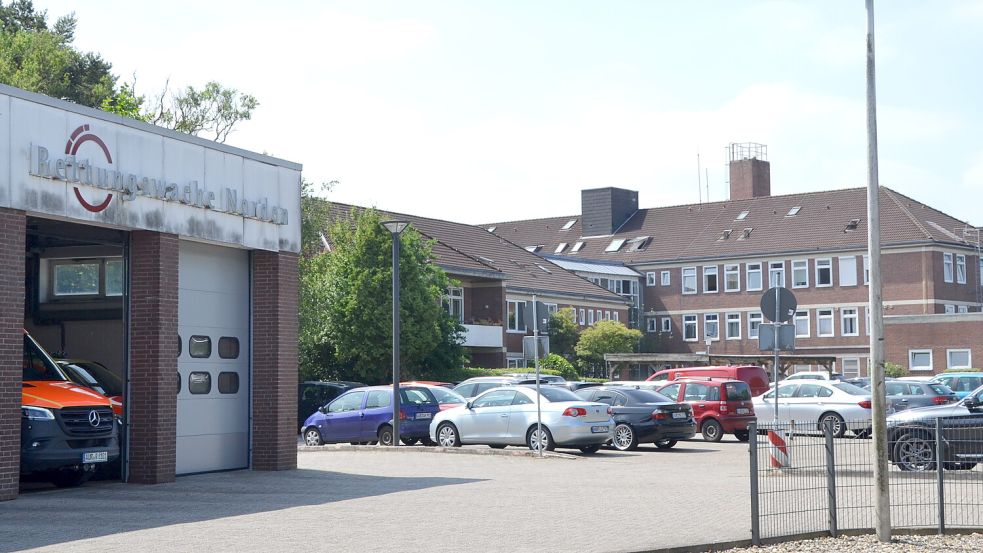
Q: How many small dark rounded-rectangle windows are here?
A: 6